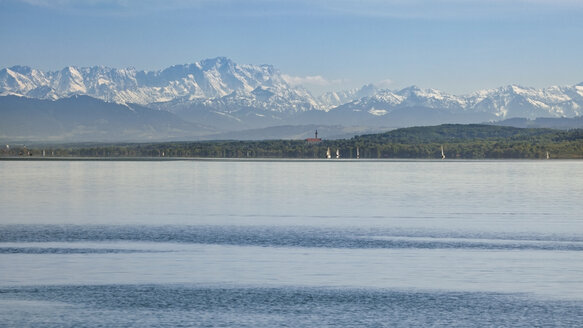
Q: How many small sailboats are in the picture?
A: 5